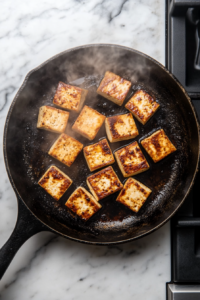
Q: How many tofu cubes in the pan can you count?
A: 14